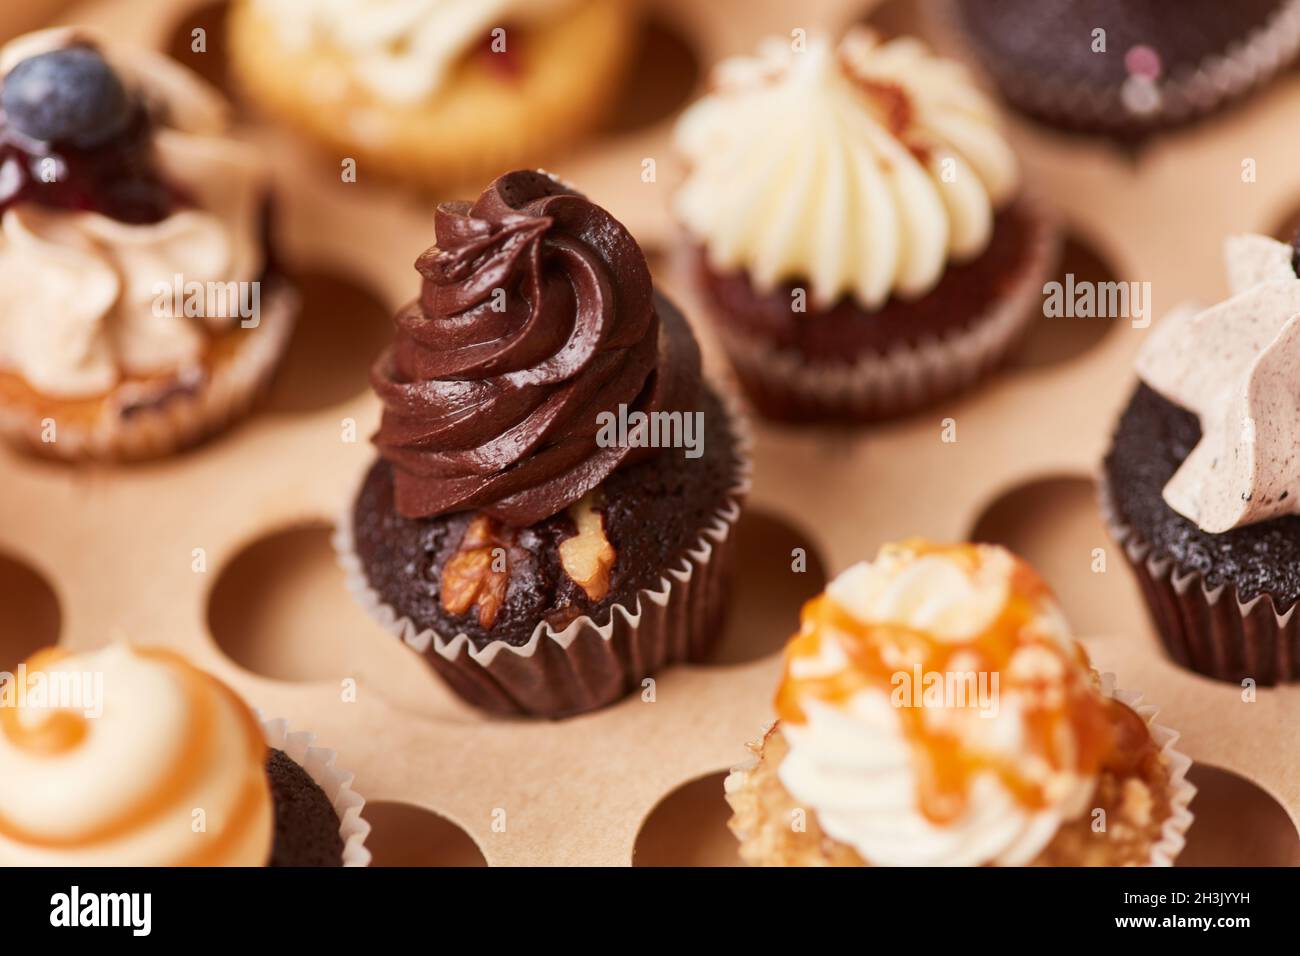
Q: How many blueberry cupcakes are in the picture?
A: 1